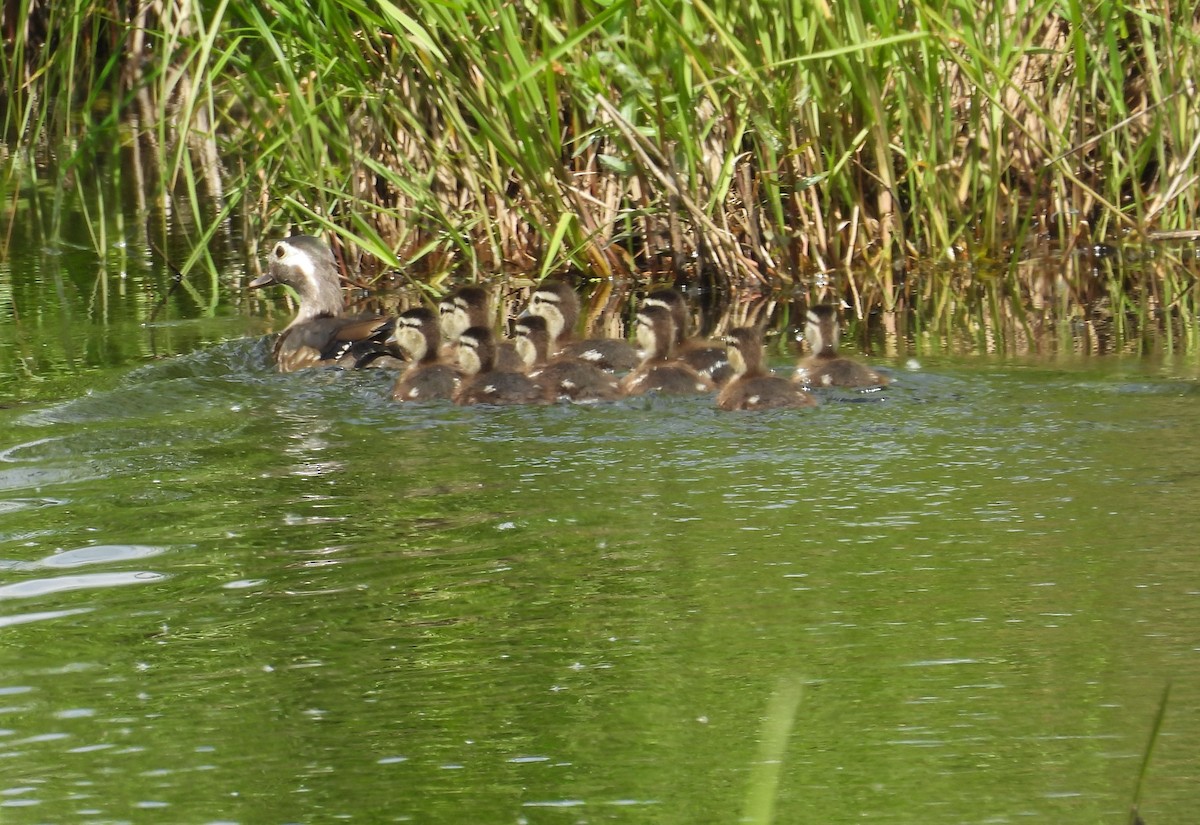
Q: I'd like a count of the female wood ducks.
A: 1